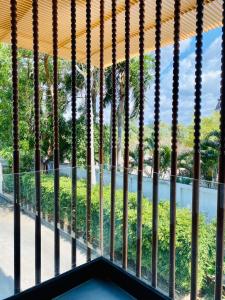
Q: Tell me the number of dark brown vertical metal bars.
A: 13